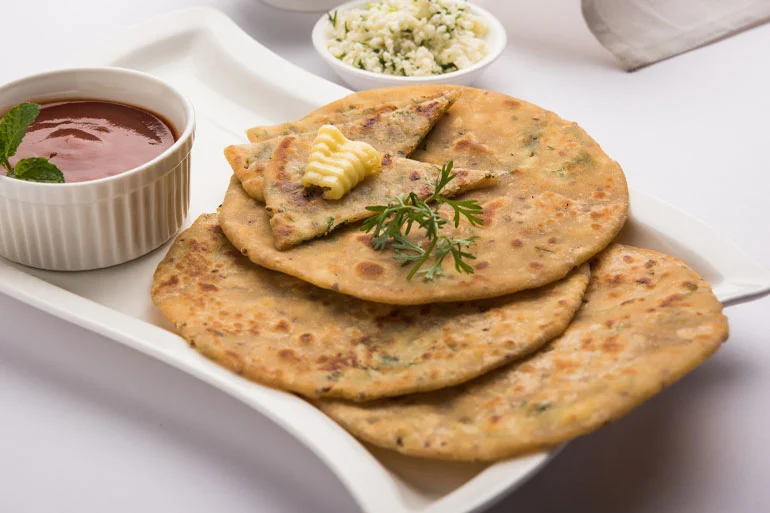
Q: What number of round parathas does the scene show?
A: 3